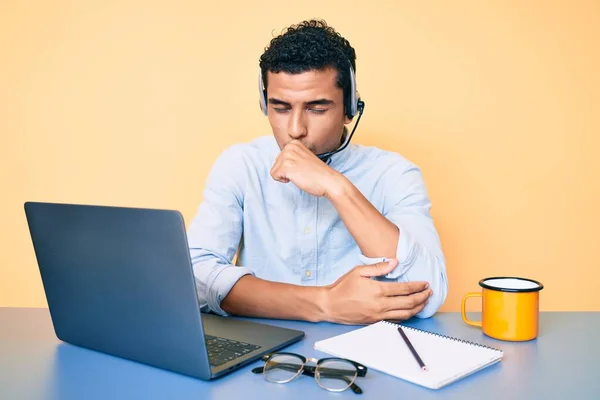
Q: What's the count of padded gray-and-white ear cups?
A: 2